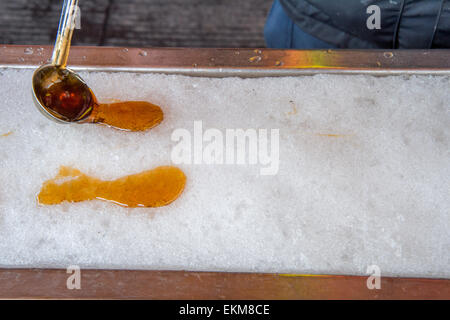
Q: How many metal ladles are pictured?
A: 1